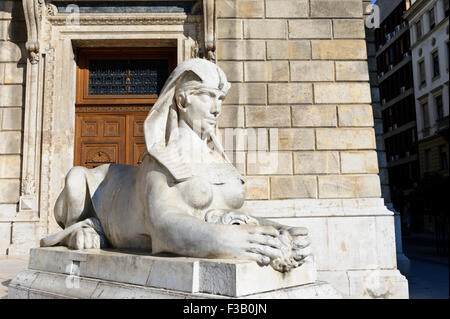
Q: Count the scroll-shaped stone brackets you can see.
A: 2